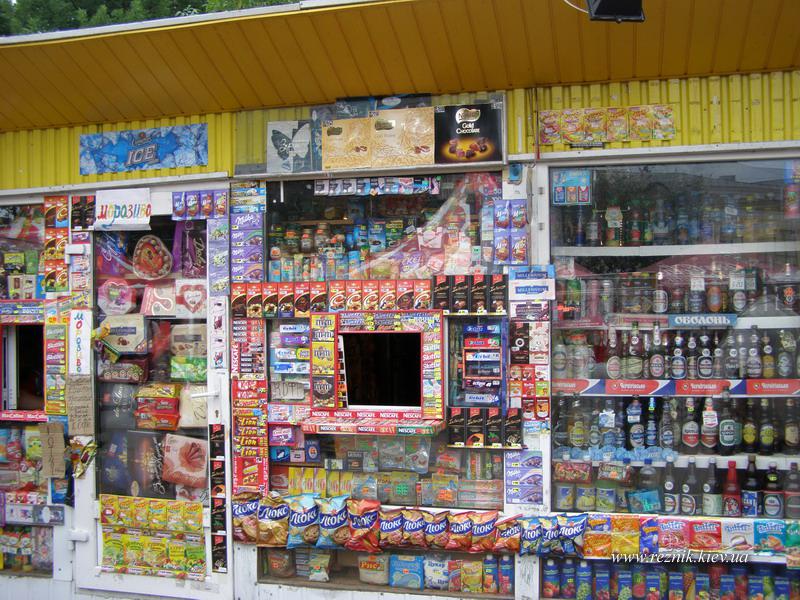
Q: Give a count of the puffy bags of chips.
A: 14